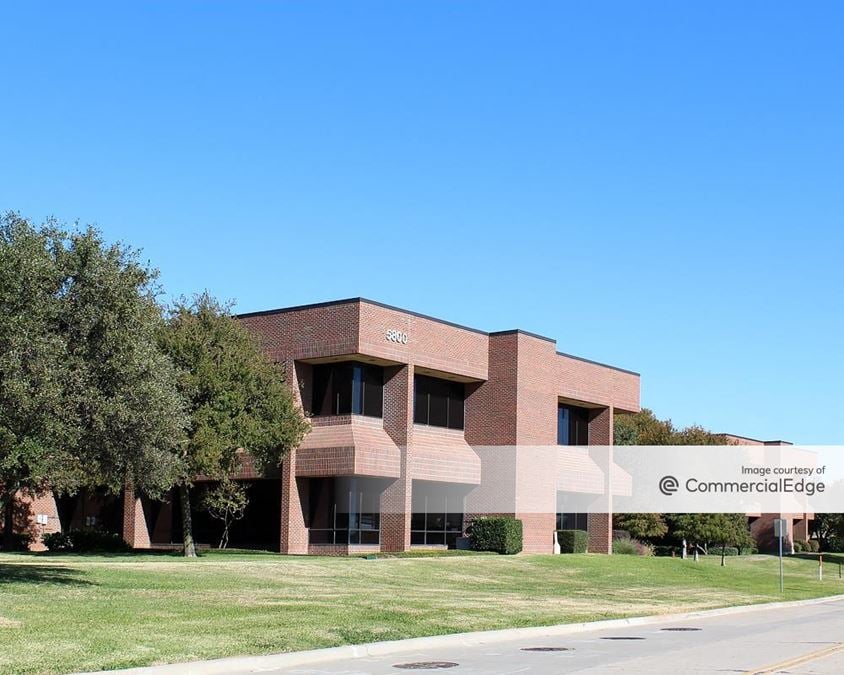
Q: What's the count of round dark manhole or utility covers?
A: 4